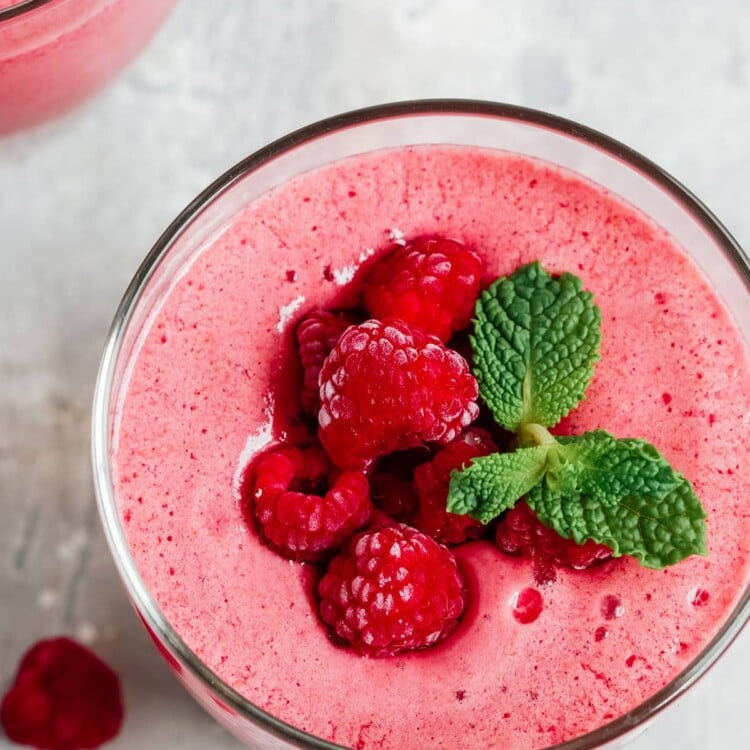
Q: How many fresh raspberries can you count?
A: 8